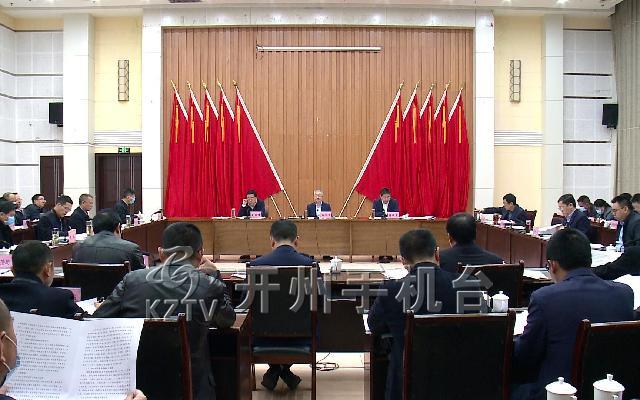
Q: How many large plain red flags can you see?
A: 10